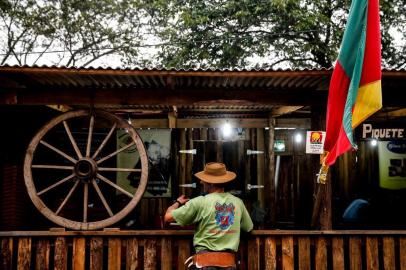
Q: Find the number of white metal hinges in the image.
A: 4